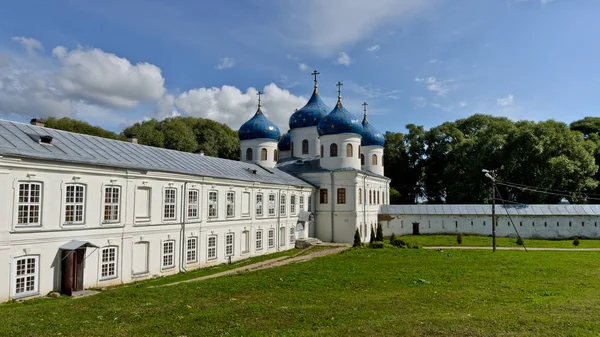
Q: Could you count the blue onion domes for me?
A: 5